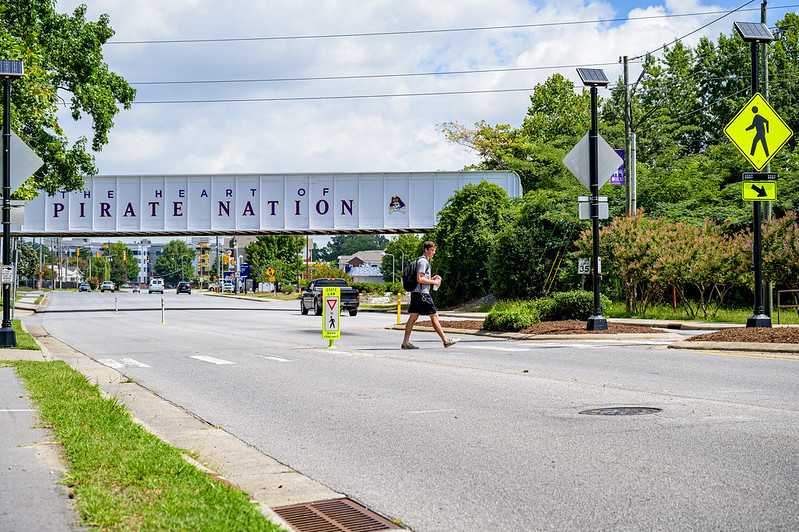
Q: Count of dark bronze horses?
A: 0